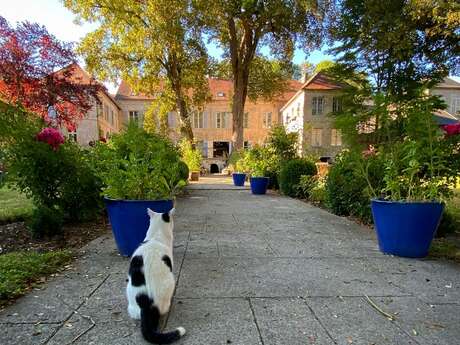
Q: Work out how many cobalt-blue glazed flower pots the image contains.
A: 4